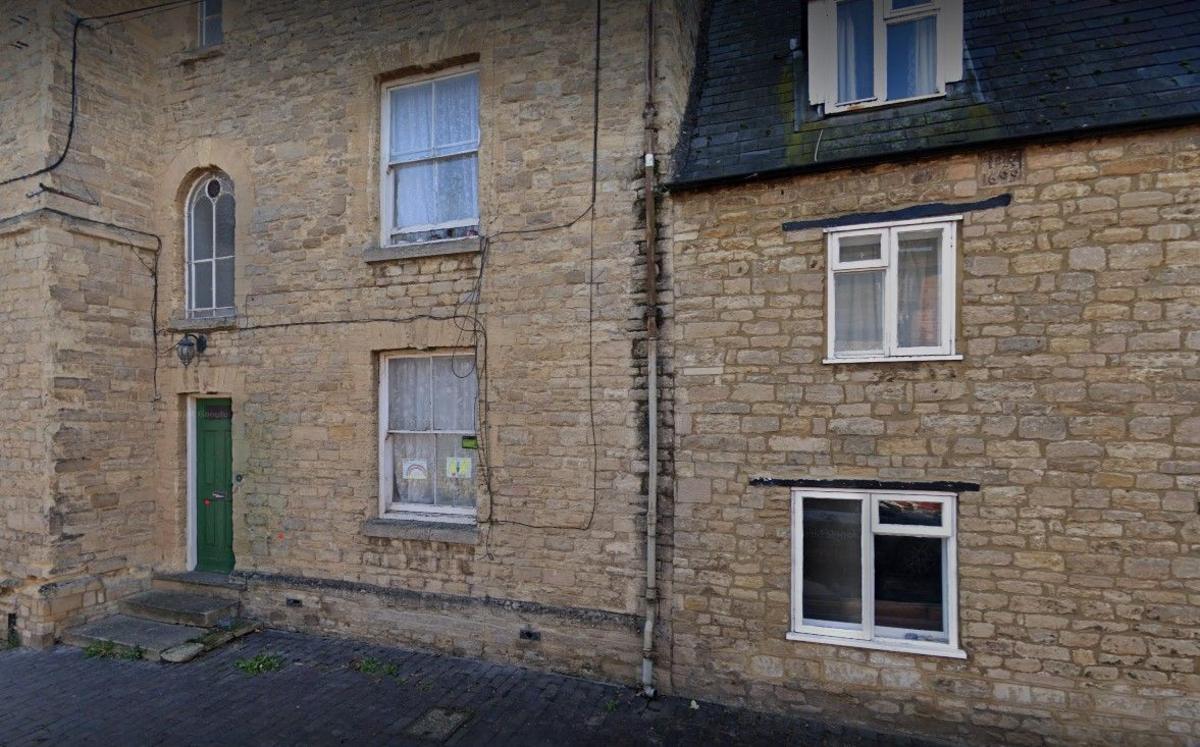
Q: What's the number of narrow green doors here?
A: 1